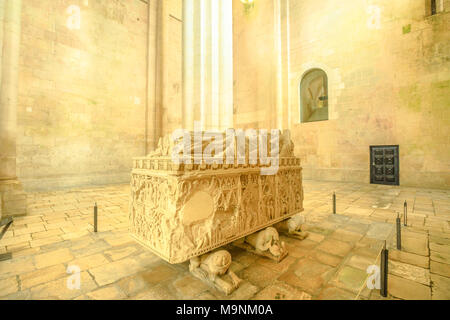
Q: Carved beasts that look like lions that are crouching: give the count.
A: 3